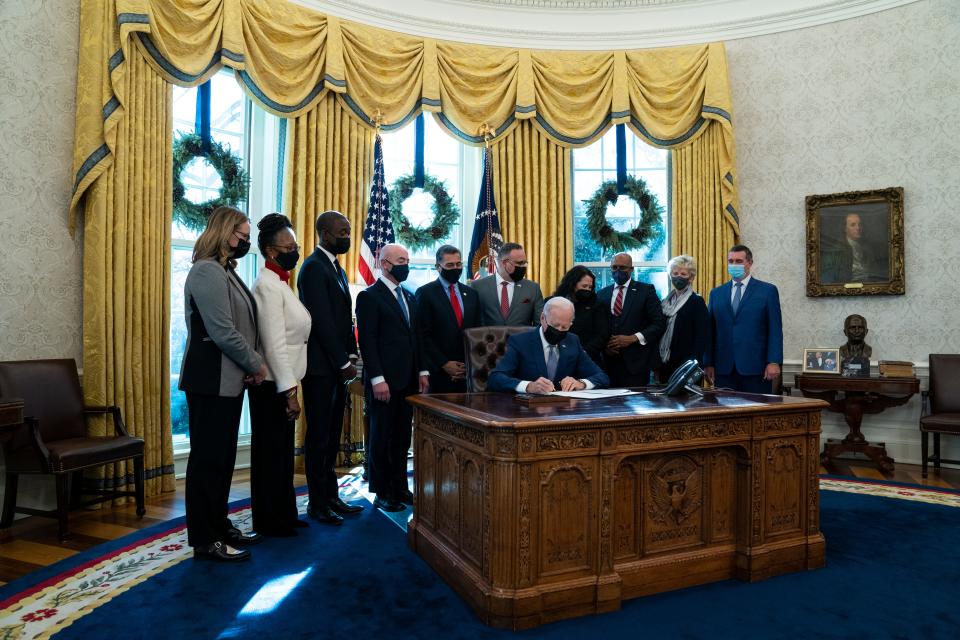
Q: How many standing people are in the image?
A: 10